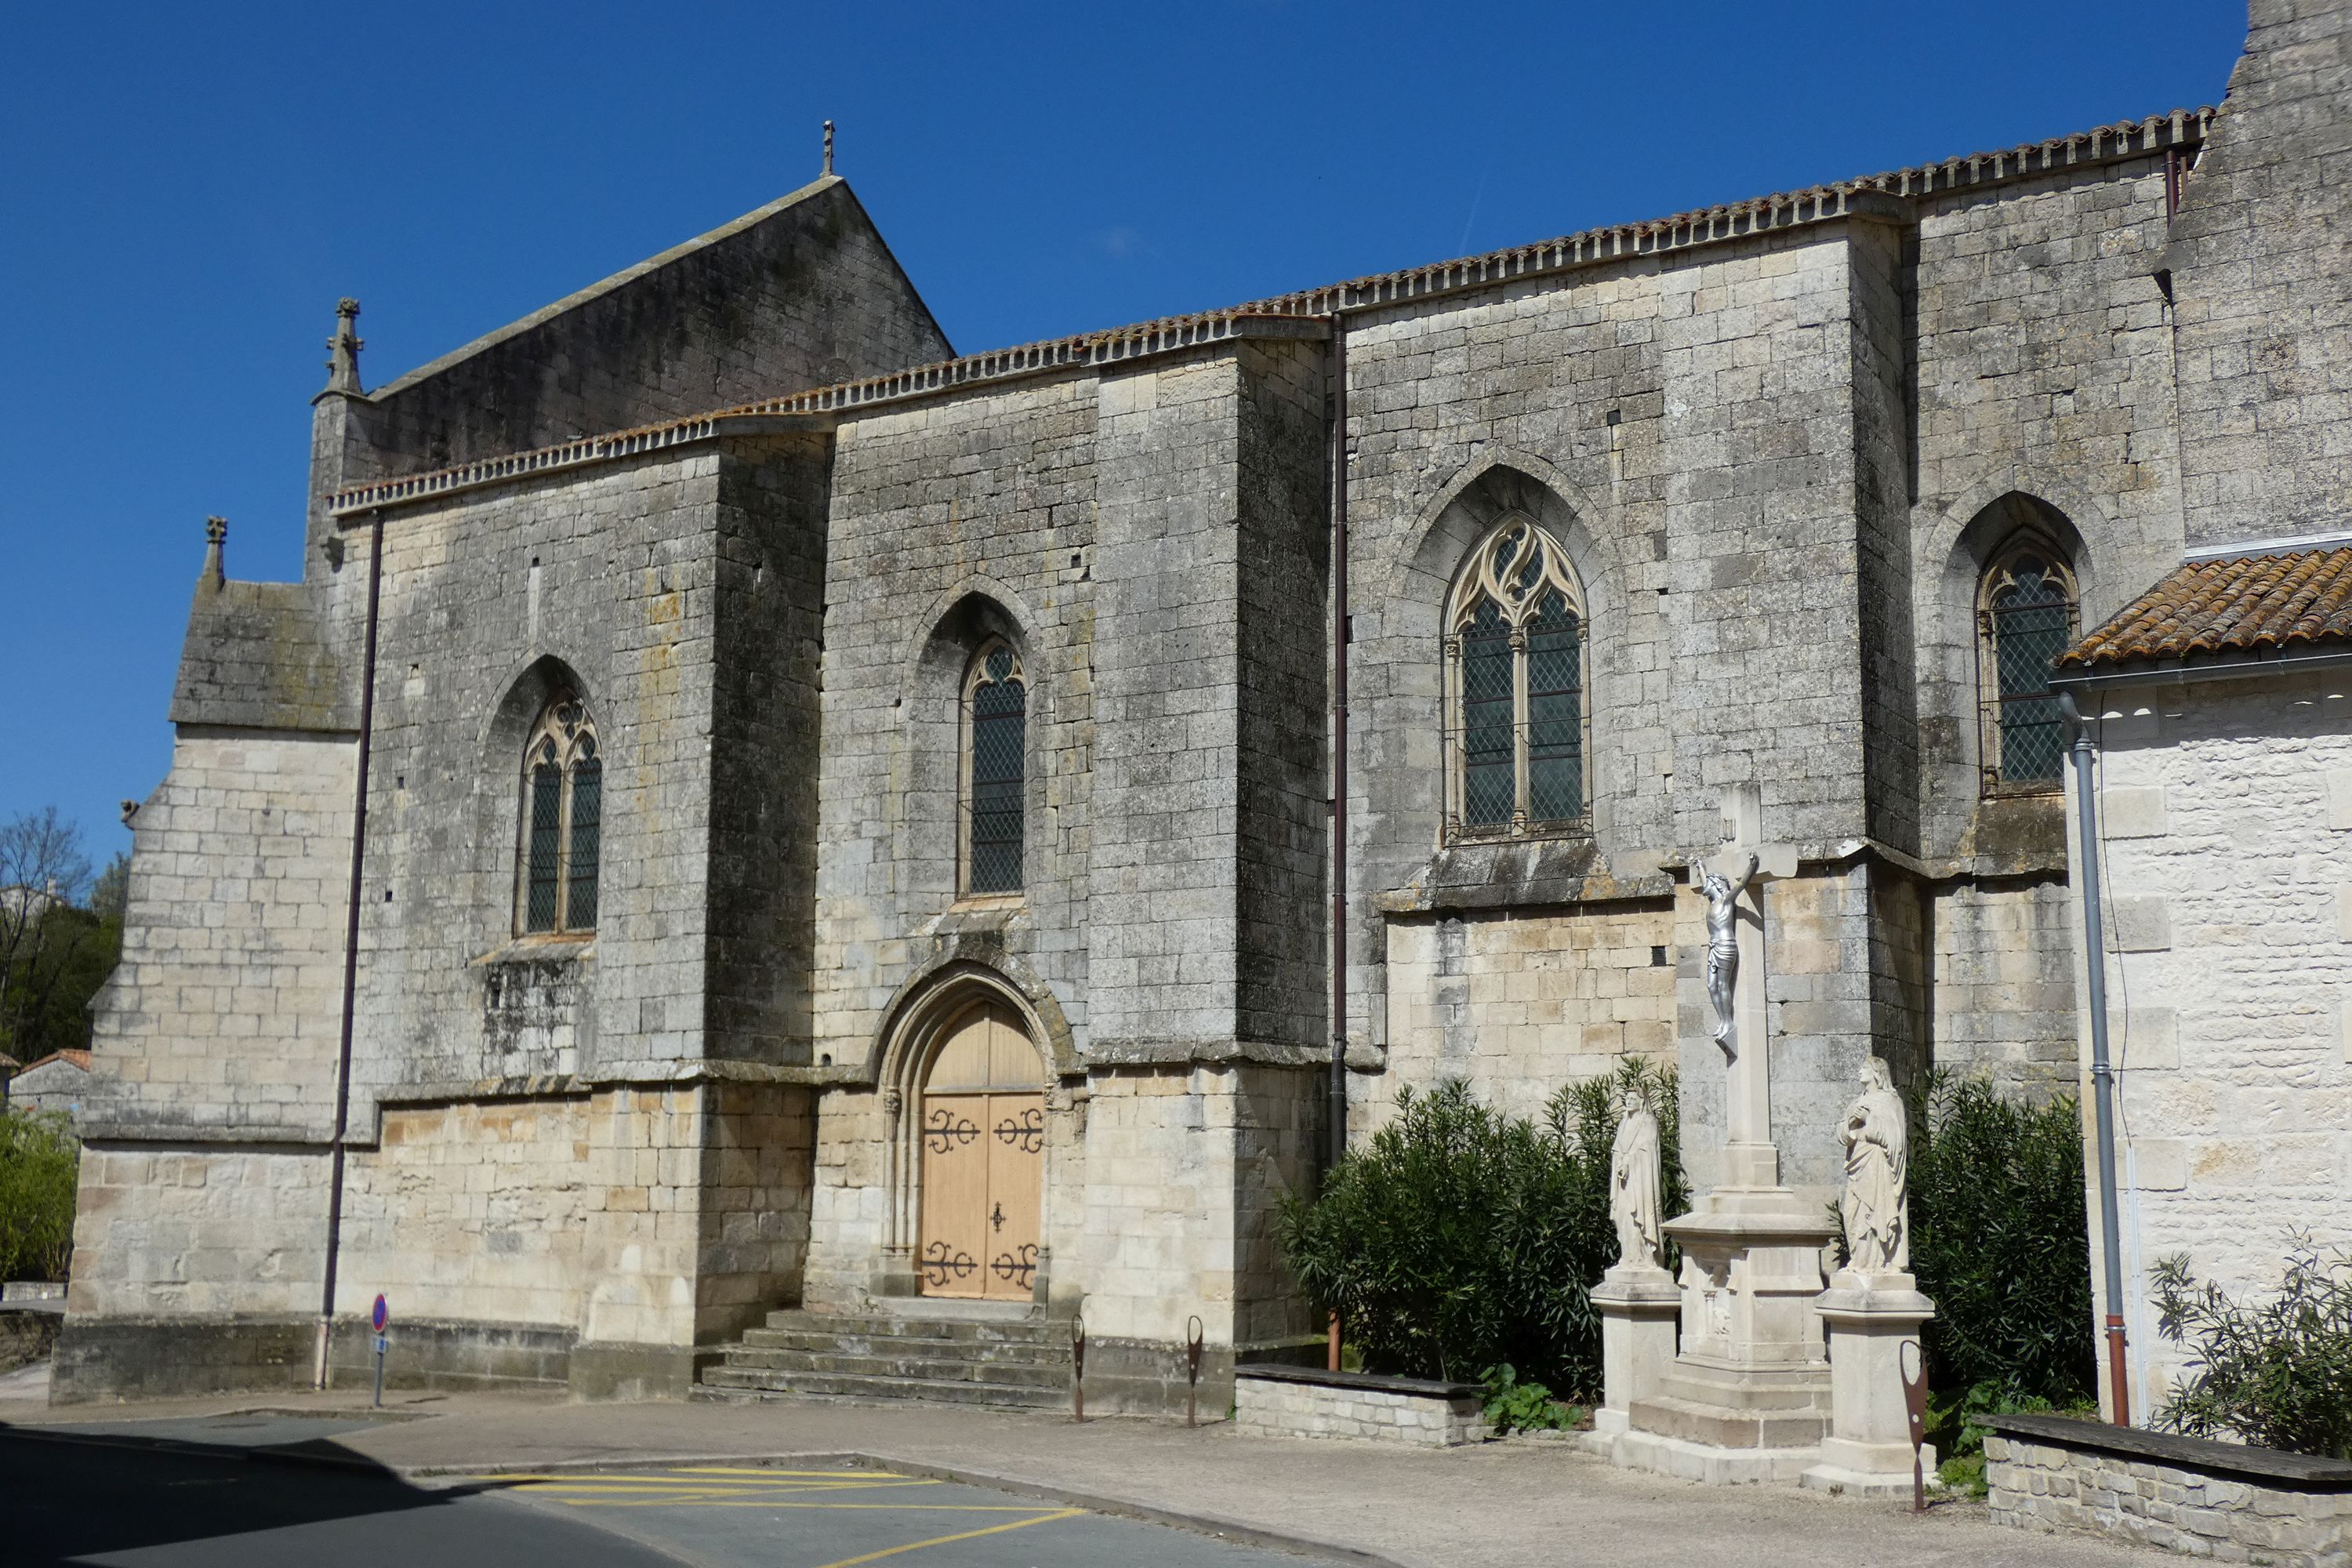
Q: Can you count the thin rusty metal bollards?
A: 3